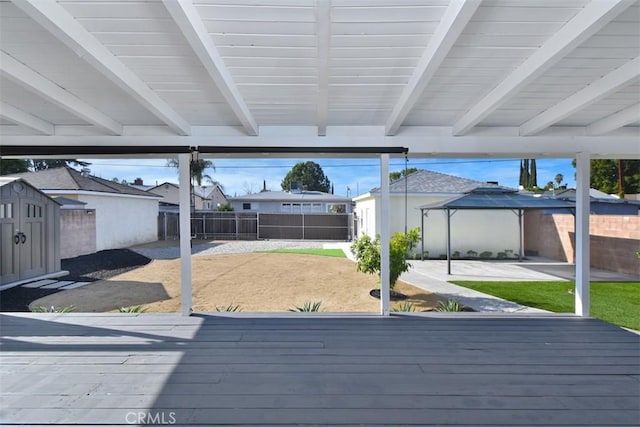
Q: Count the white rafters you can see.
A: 9